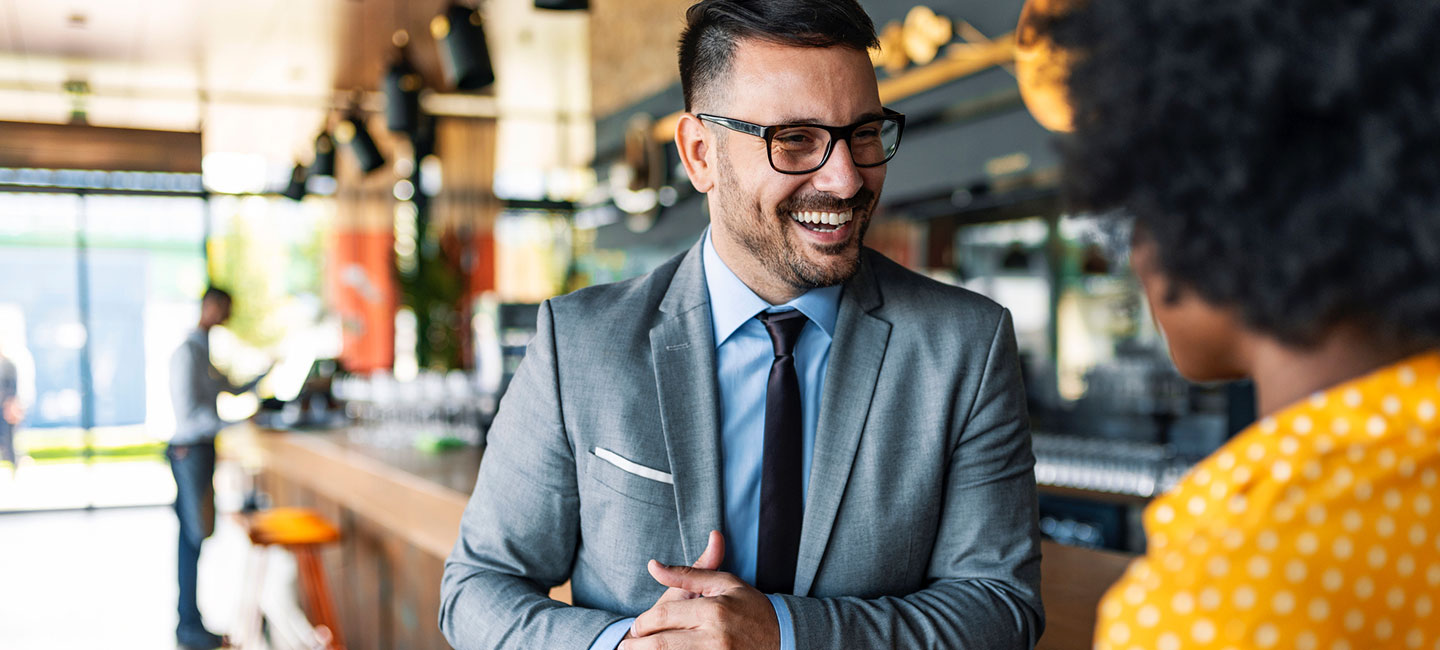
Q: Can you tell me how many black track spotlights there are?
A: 6